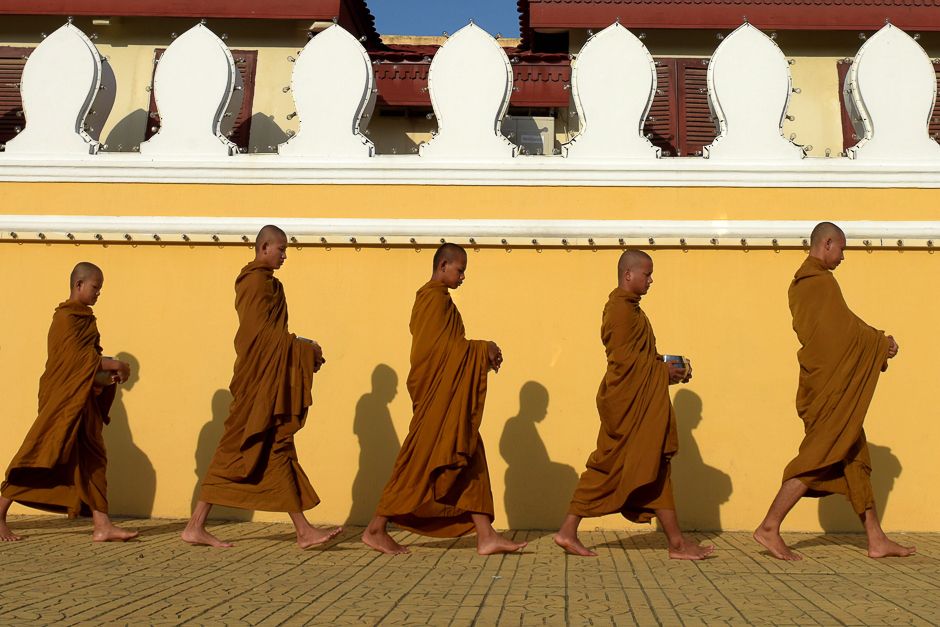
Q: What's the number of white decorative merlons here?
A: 7